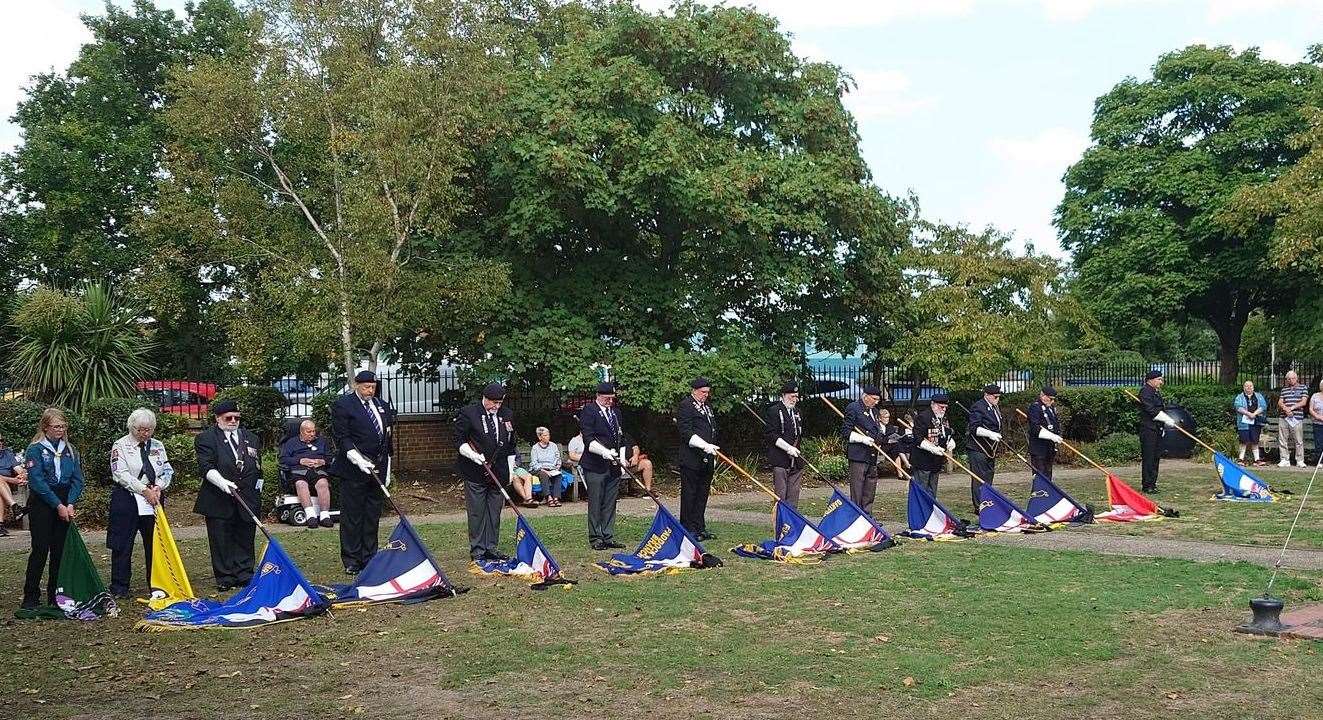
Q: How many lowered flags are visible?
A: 13